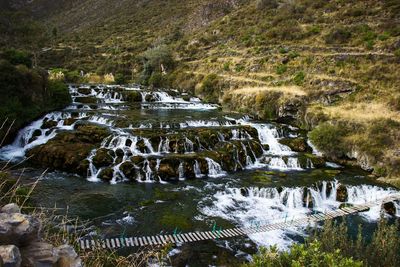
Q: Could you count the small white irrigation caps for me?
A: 0